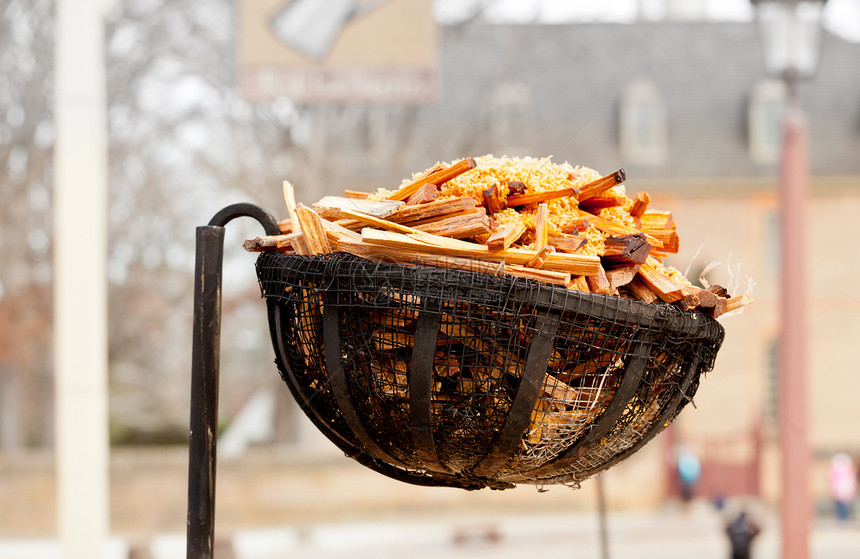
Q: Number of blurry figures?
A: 3